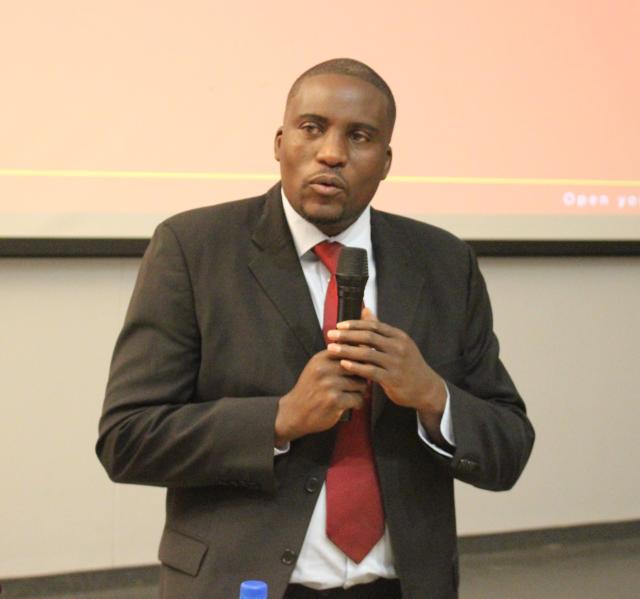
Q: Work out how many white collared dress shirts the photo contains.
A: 1